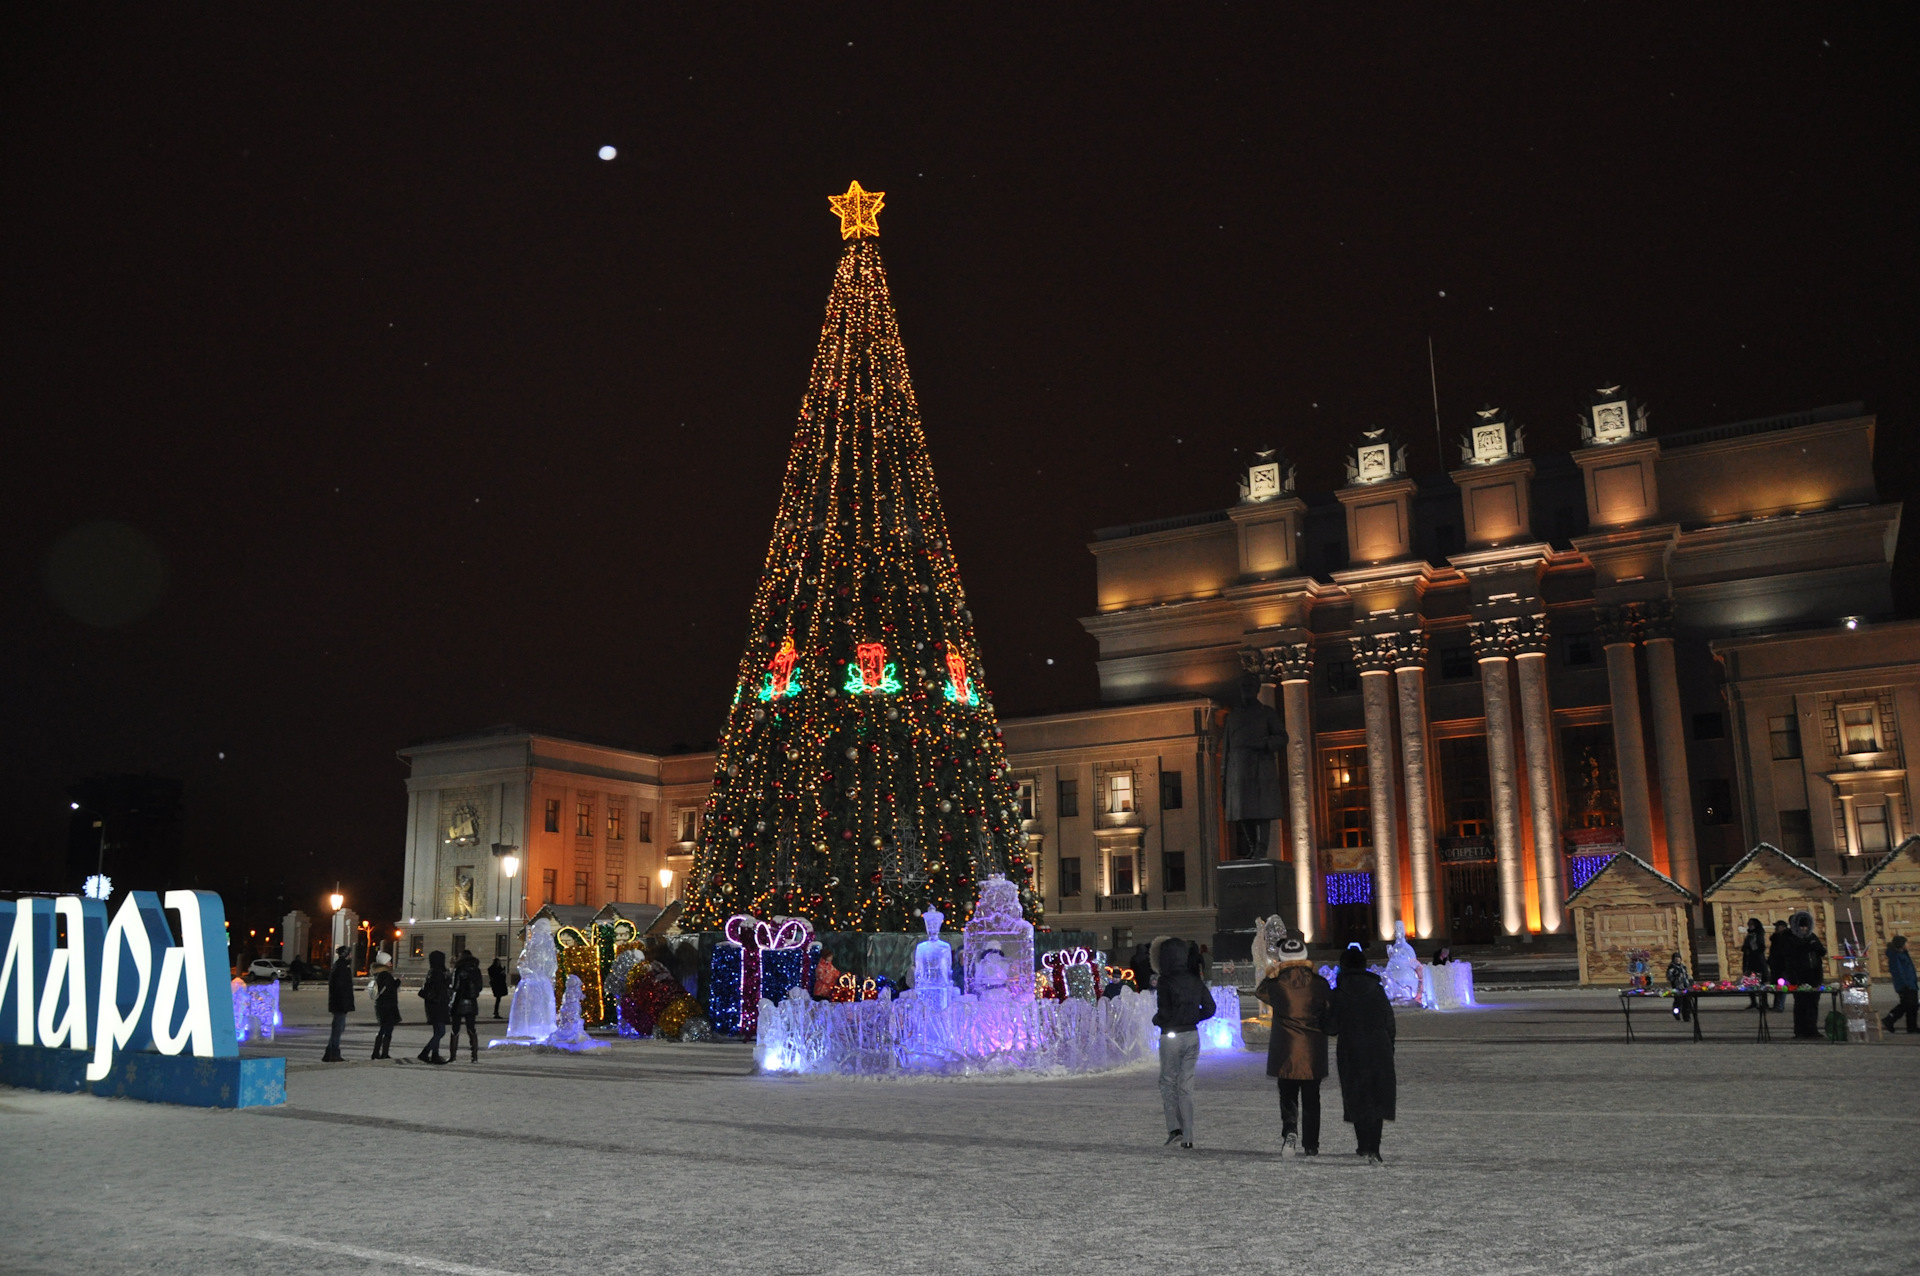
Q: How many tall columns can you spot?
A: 8